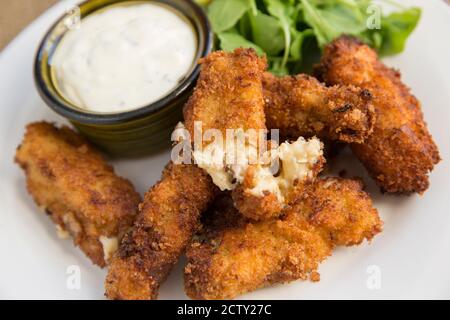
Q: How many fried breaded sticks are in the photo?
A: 6